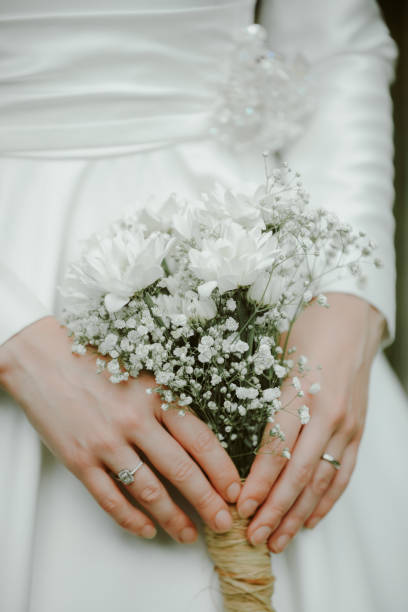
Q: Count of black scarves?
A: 0